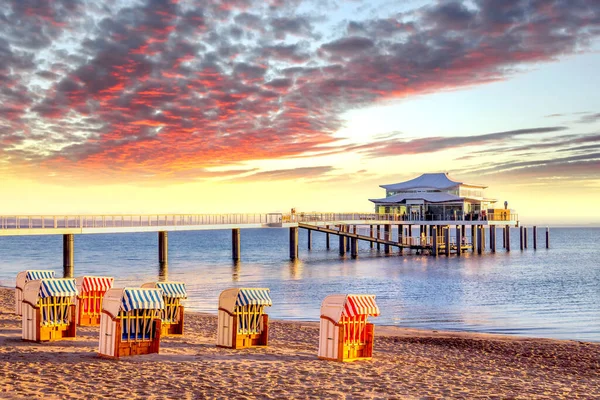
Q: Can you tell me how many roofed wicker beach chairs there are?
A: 7